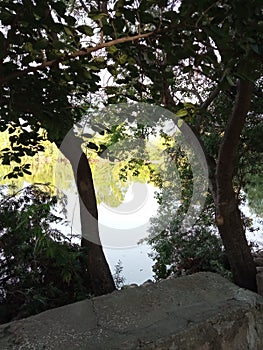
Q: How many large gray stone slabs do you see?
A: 1